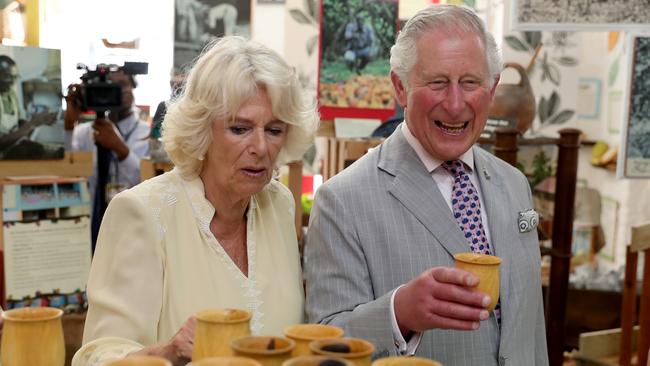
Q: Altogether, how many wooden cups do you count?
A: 10